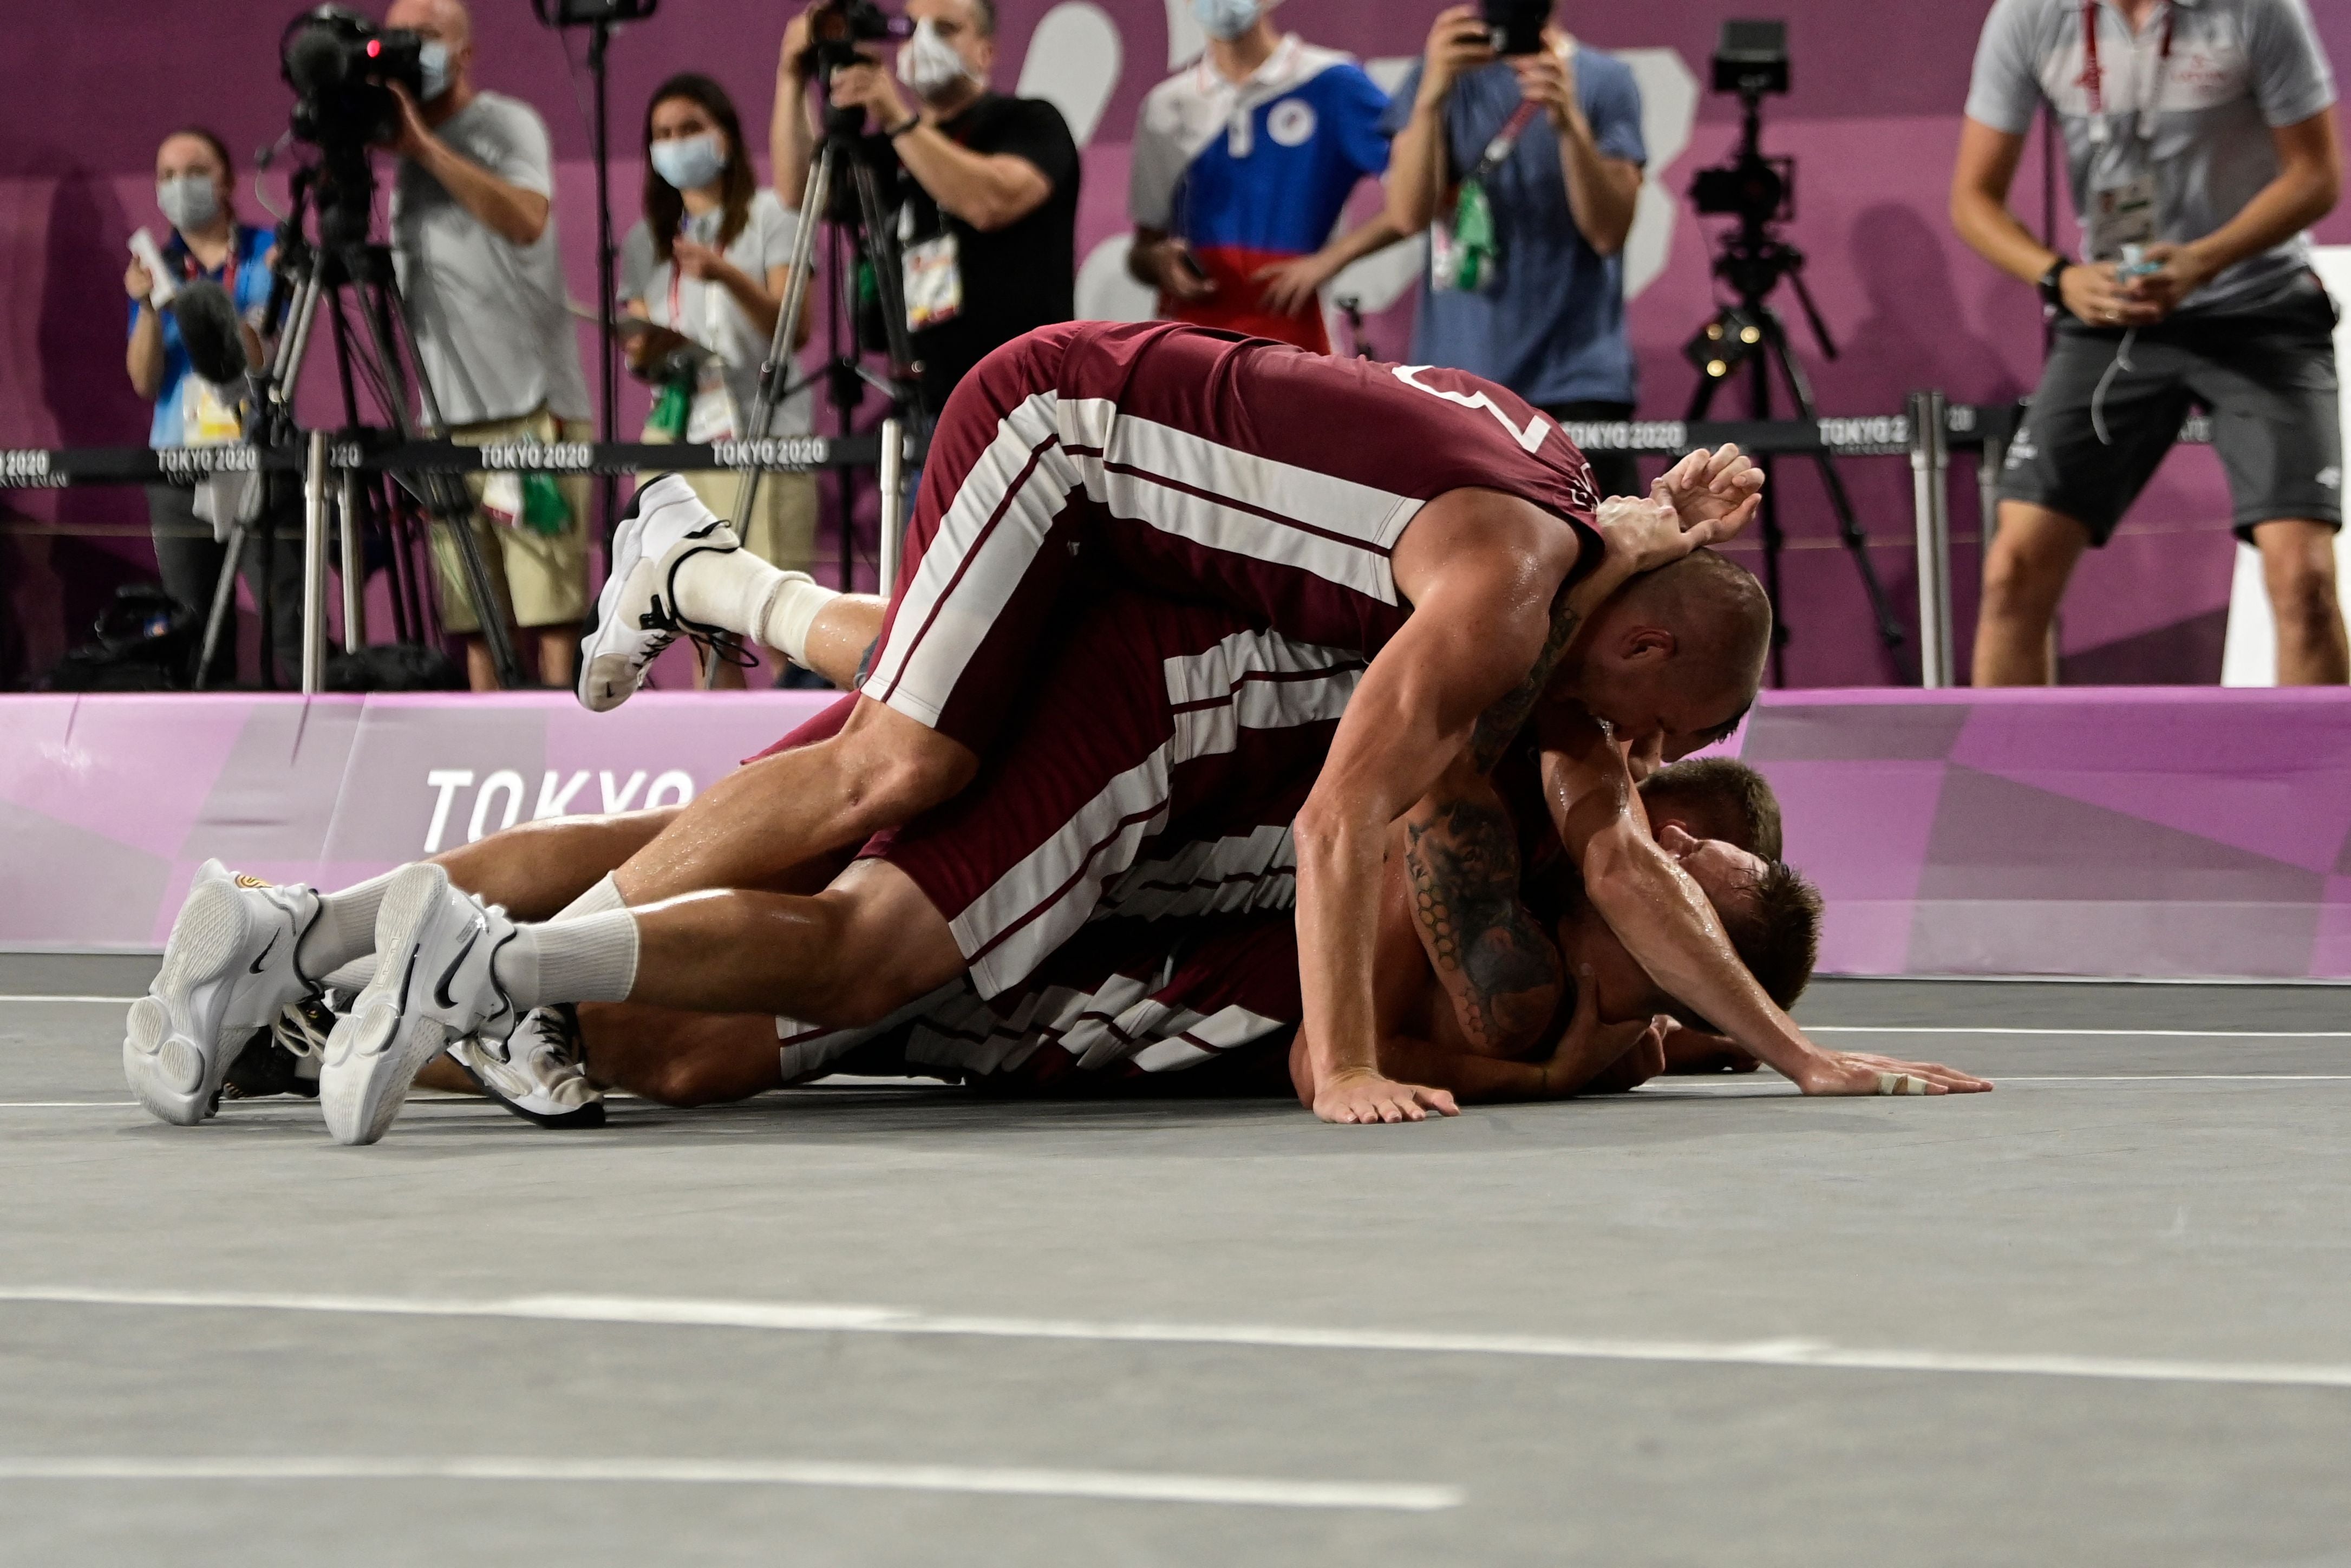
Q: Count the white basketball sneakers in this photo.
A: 4